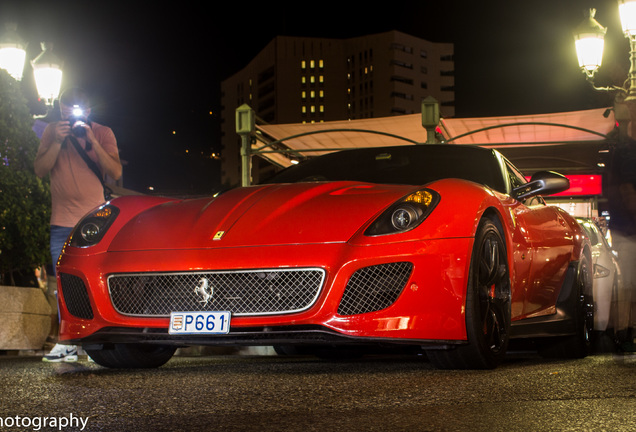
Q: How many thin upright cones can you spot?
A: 0